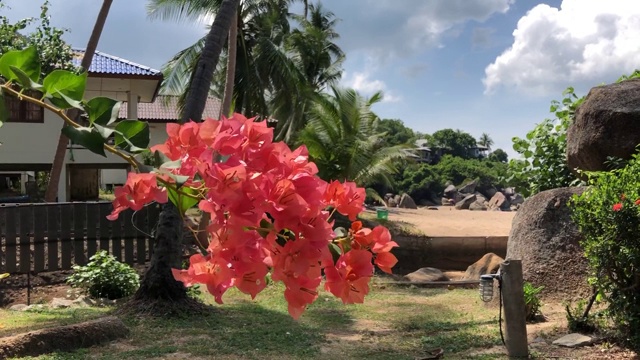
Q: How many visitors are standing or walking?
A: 0